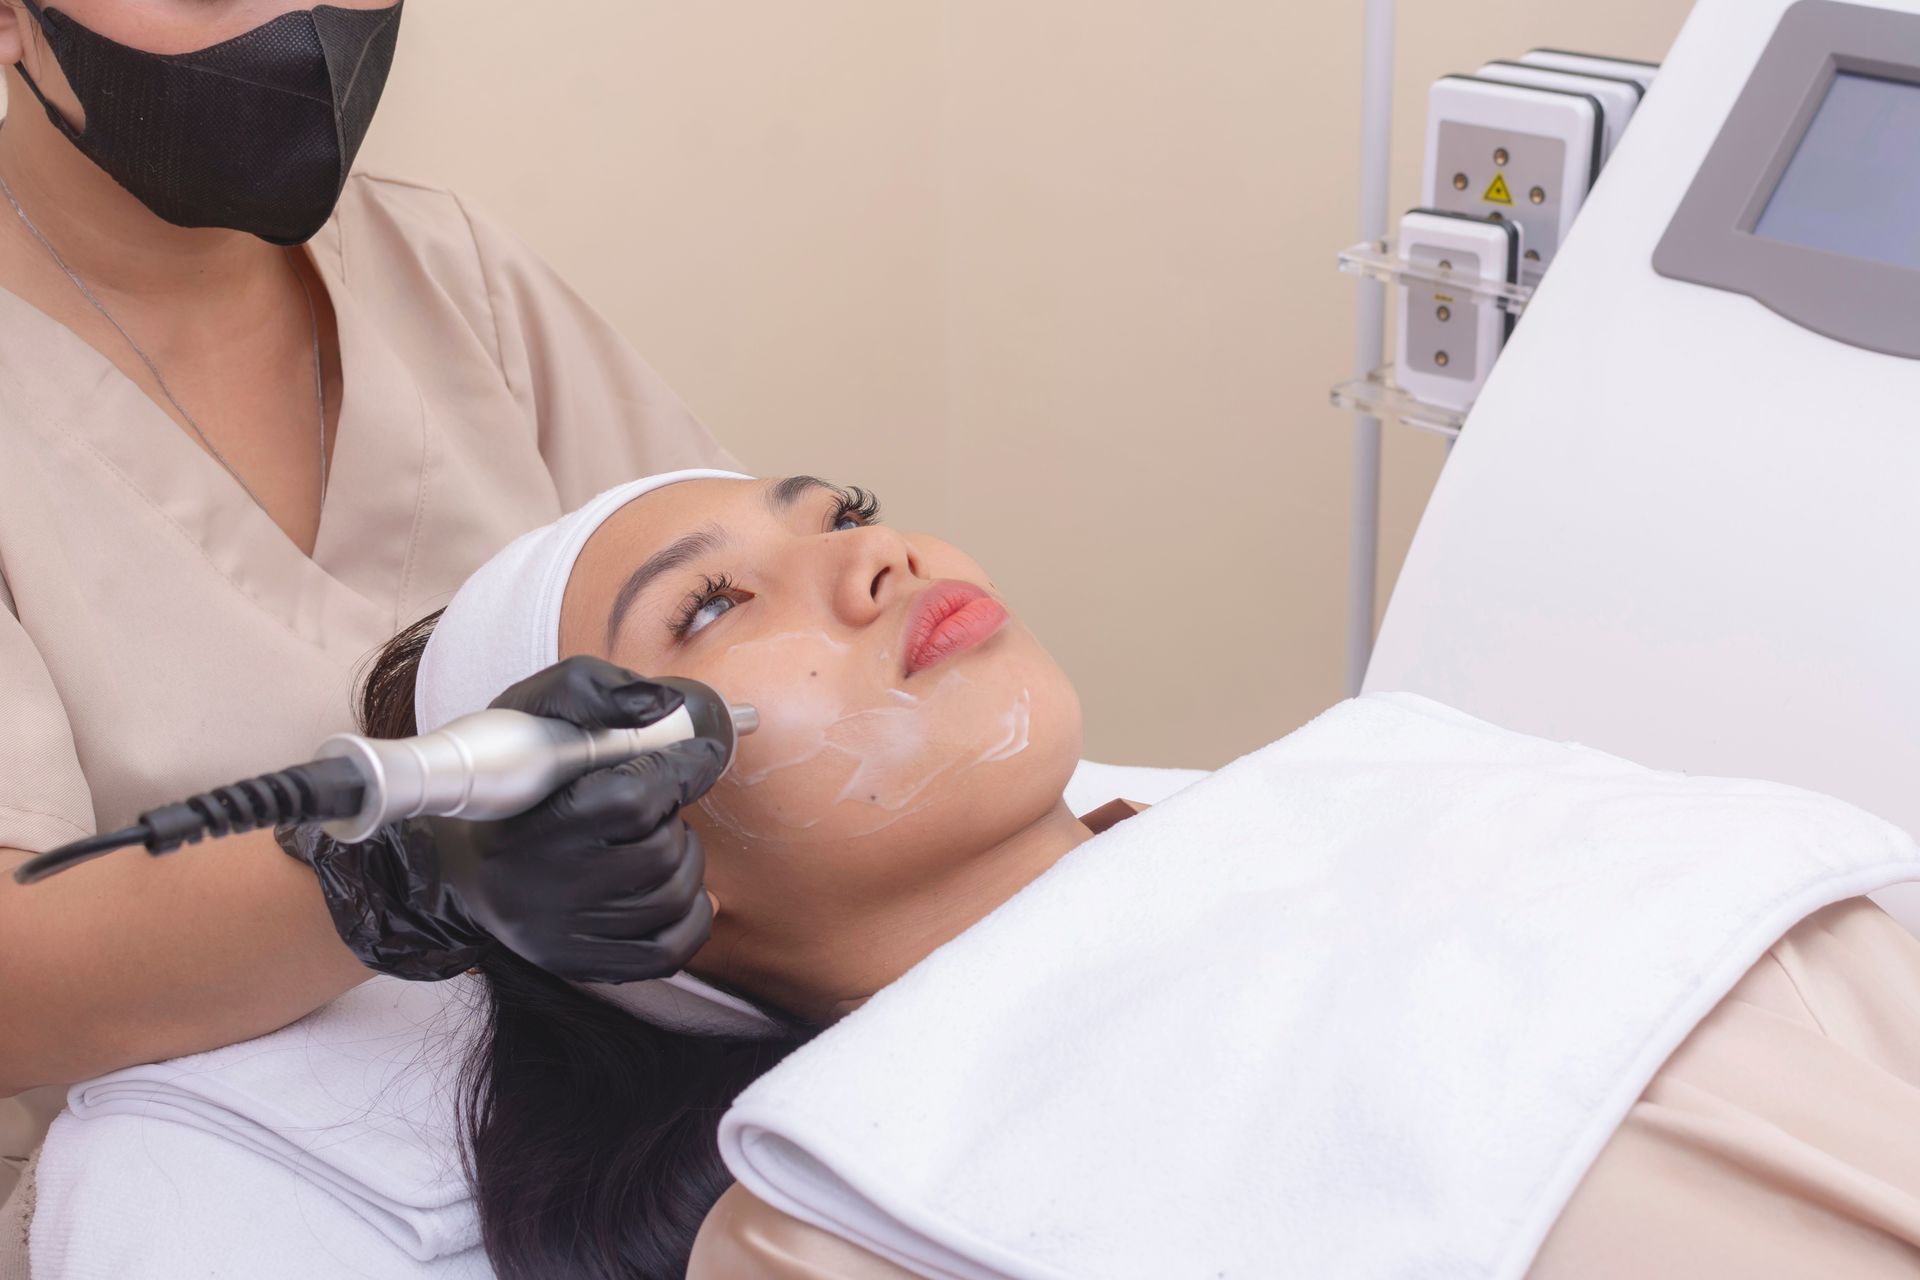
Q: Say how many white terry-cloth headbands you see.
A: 1